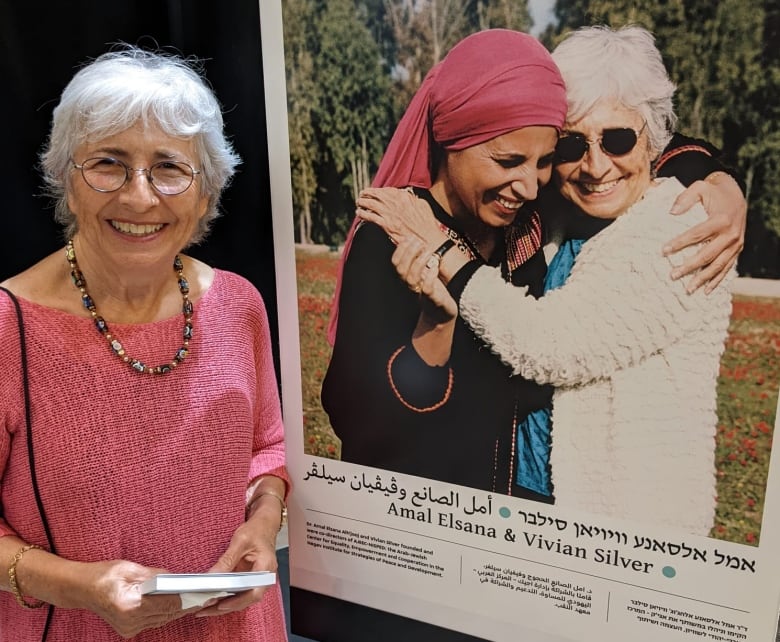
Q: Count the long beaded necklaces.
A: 1